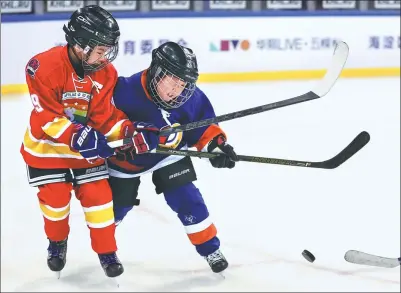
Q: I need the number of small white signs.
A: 8